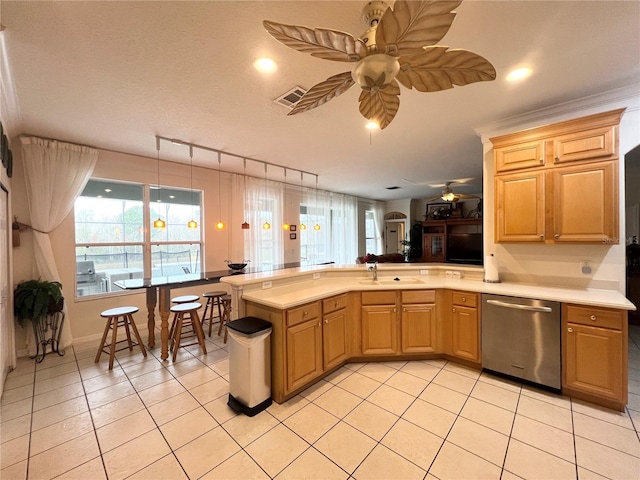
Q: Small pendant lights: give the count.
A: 8